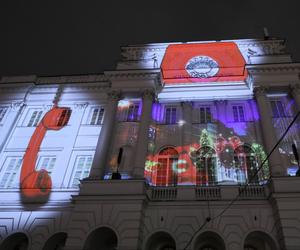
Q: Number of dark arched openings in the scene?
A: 6